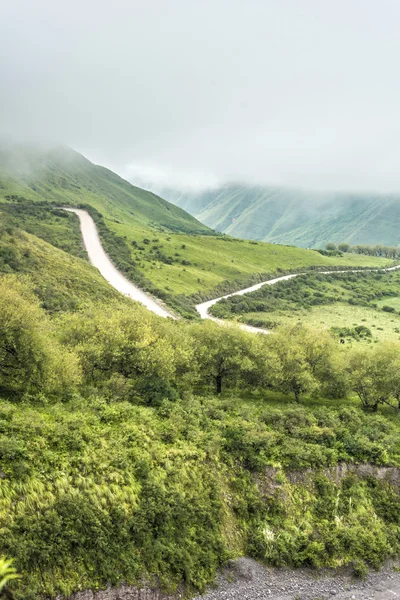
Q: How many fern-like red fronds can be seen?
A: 0